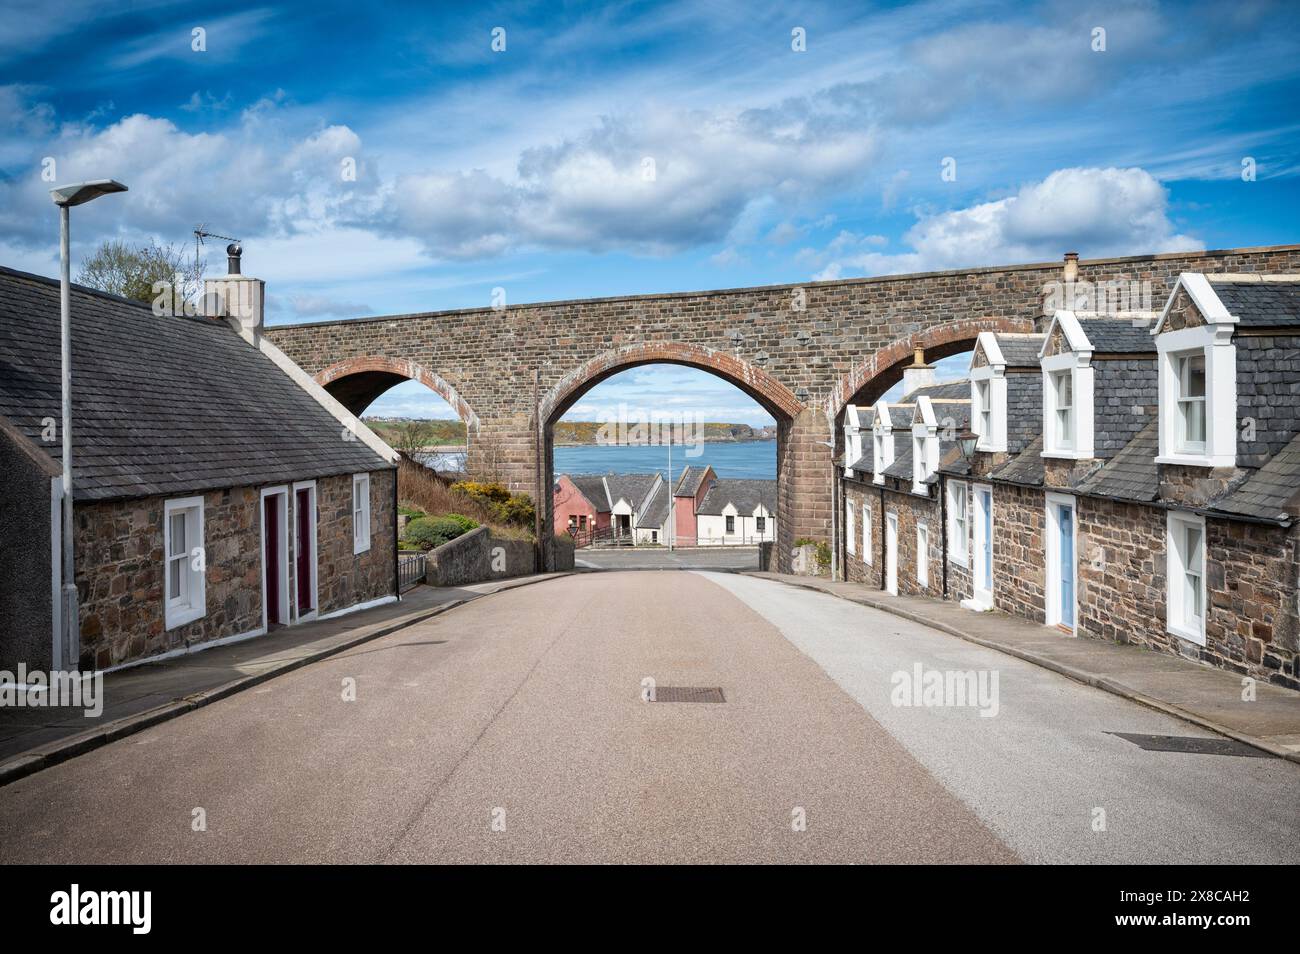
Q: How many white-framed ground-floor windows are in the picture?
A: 7